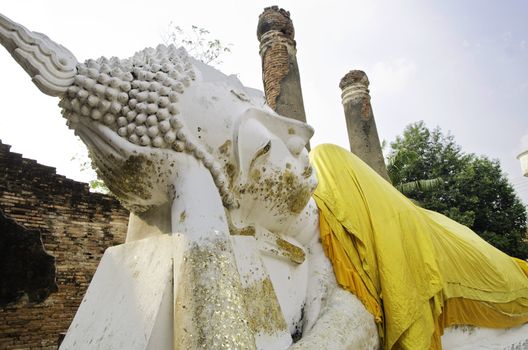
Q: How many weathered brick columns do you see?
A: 2